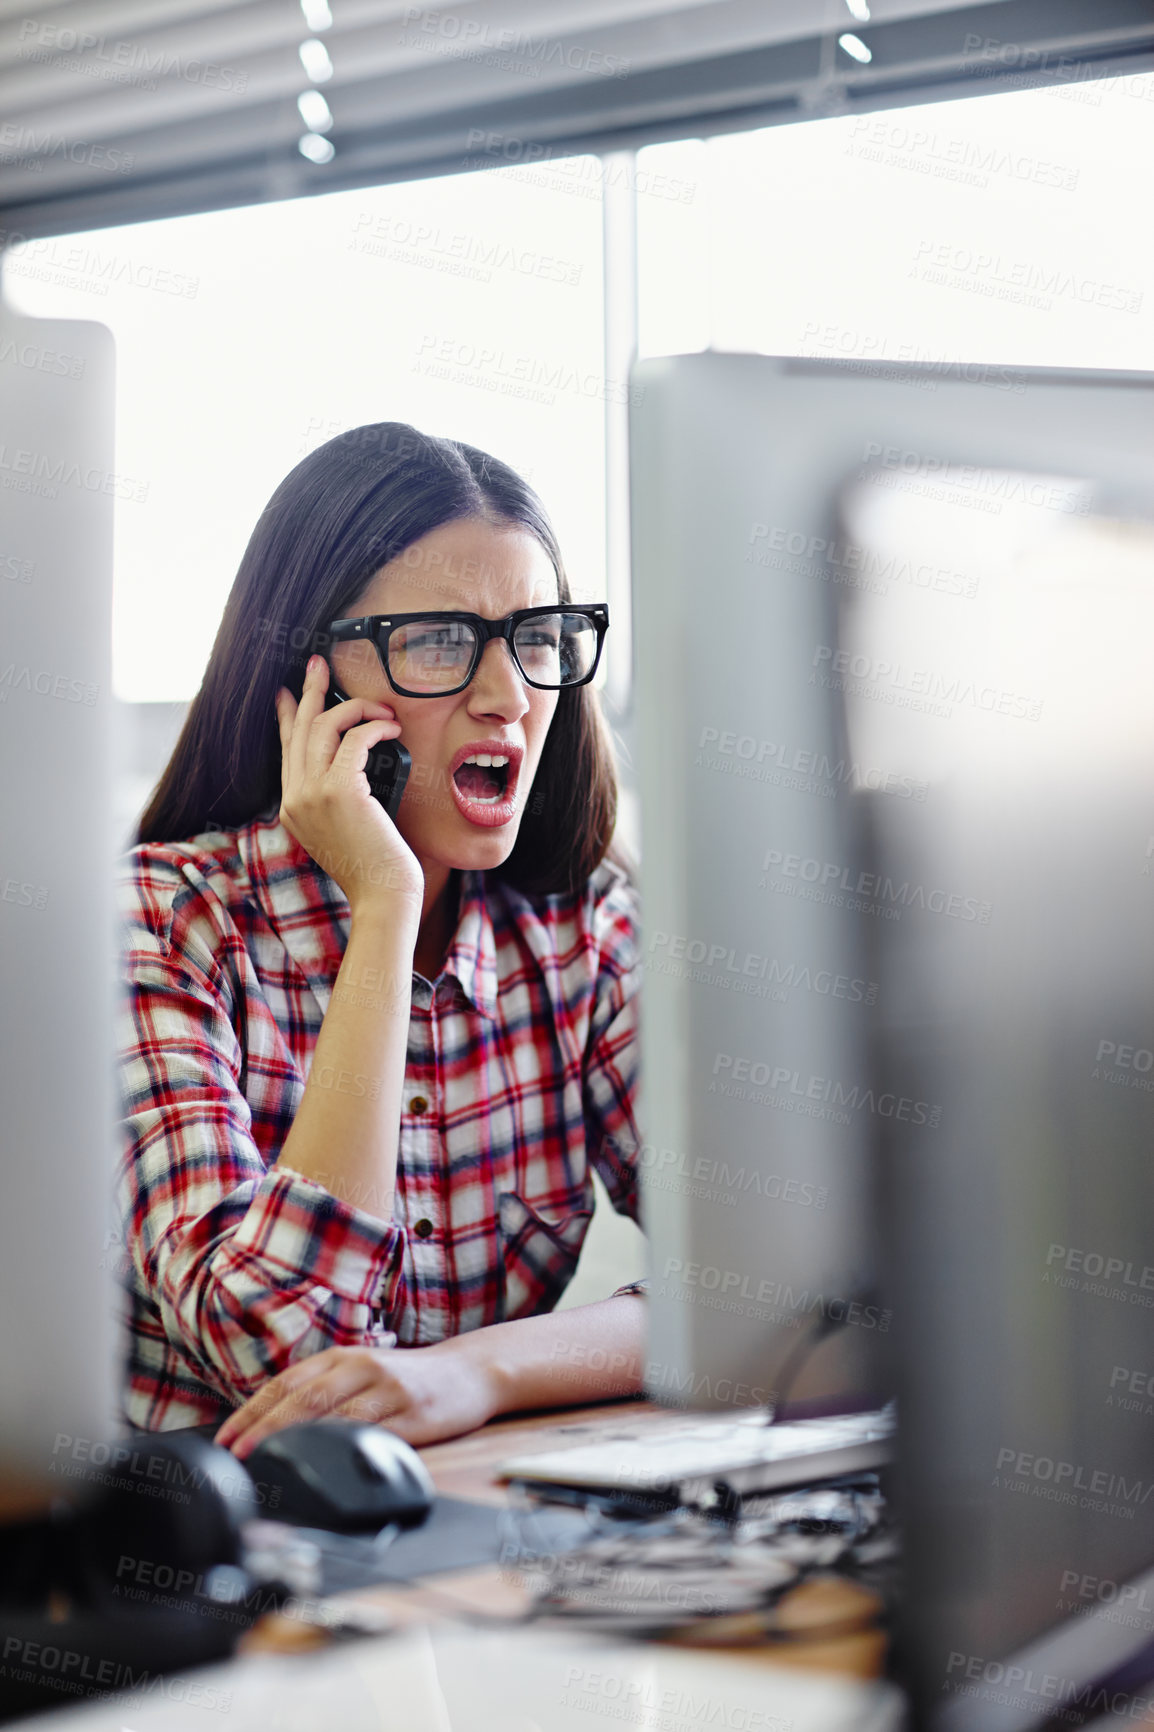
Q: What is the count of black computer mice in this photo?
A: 1